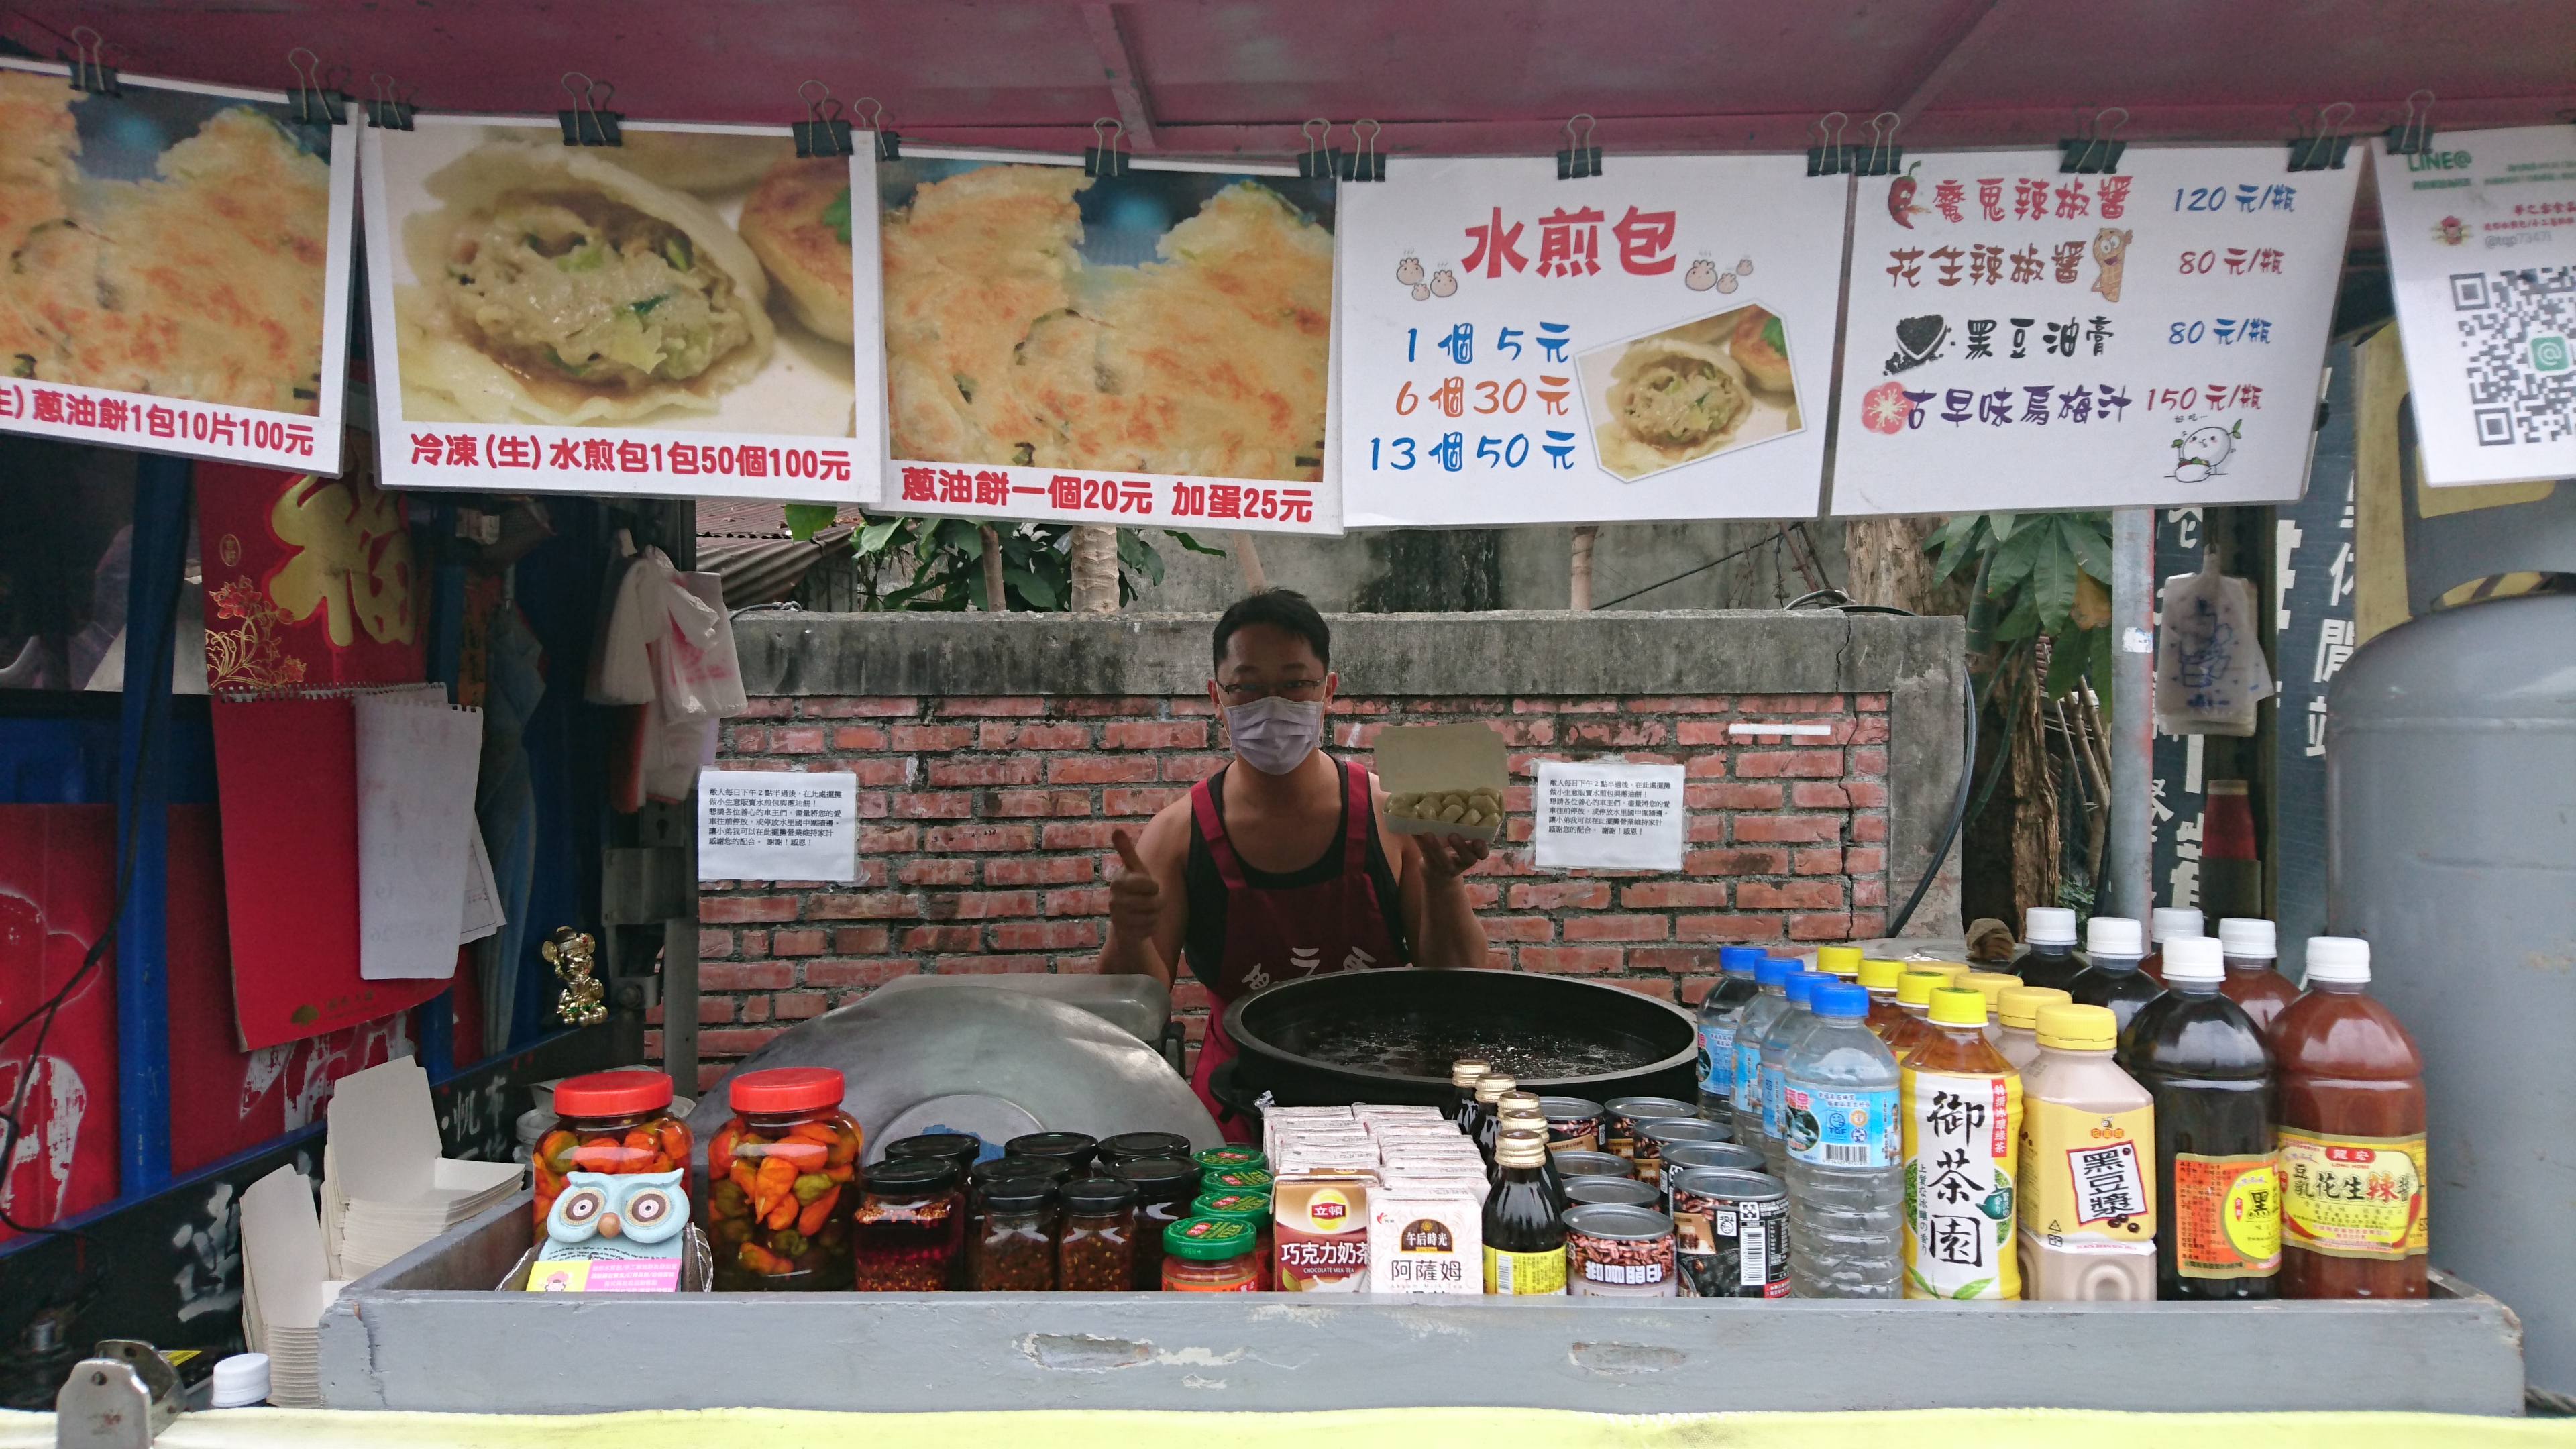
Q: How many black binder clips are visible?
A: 15